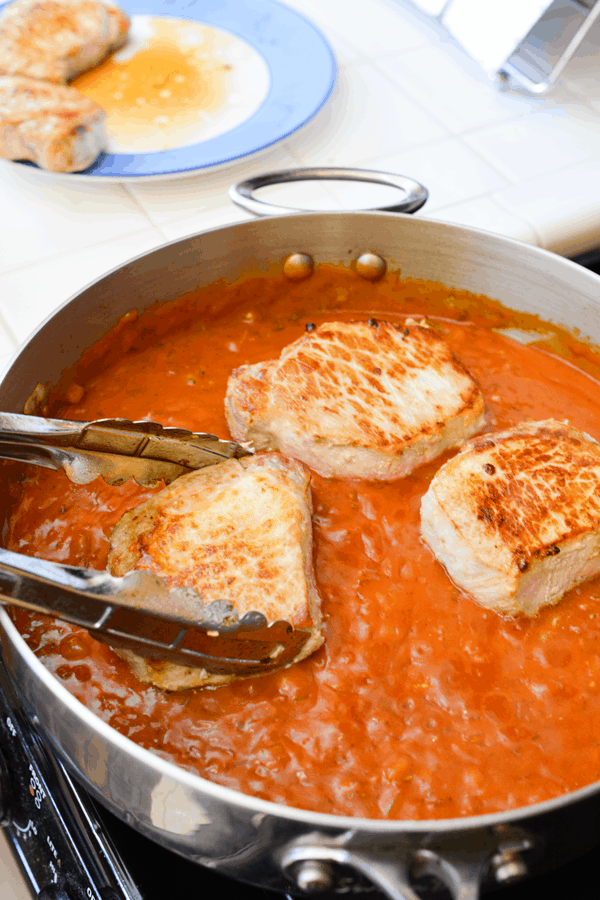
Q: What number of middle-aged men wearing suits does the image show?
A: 0